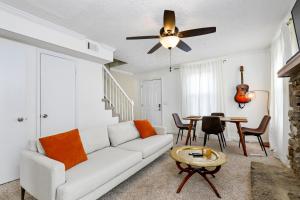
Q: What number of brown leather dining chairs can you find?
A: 4